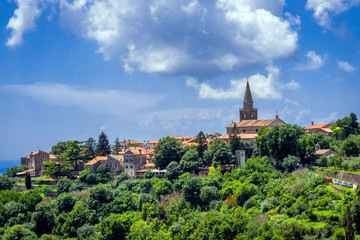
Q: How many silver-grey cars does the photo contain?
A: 3